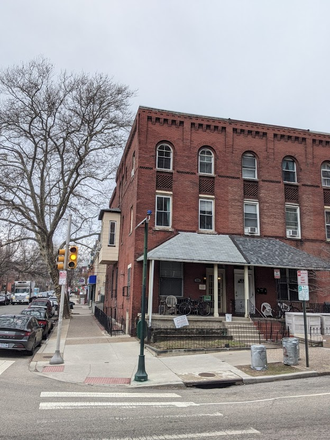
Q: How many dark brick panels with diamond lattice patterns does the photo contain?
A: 5